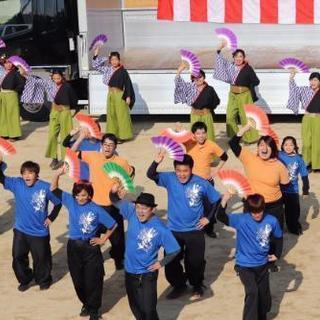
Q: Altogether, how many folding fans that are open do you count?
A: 15